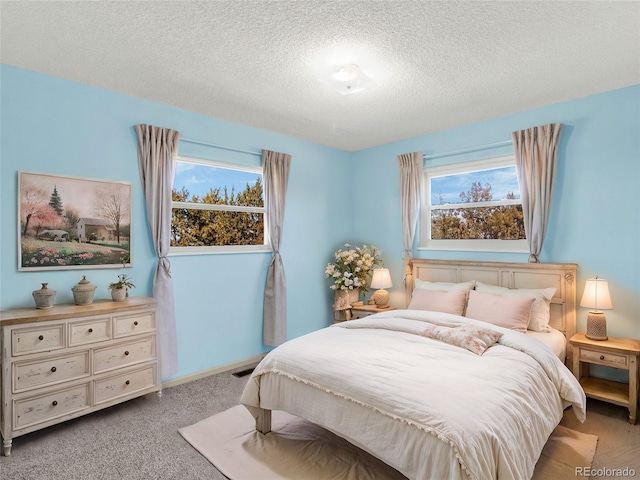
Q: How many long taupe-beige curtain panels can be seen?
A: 4